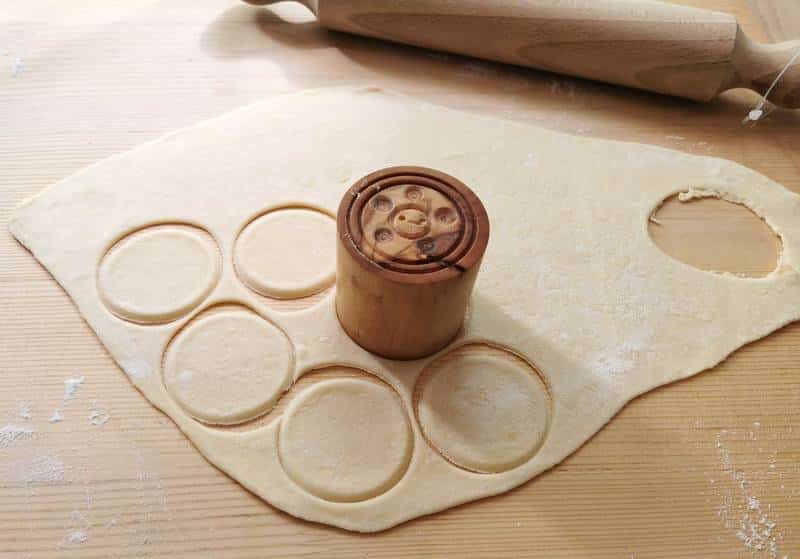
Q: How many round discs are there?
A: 5